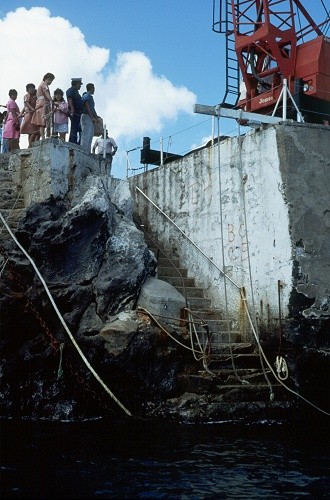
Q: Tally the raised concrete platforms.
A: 2